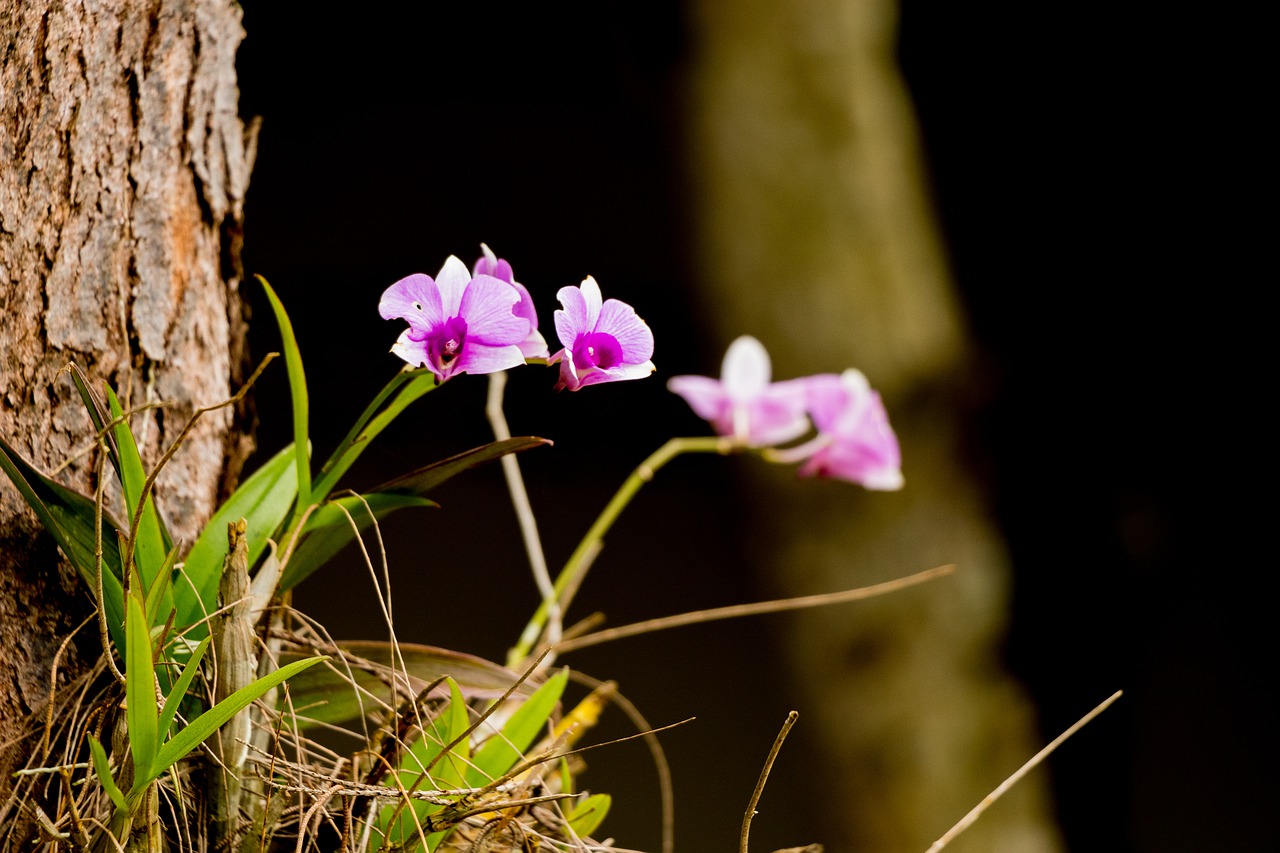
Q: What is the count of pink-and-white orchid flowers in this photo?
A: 5